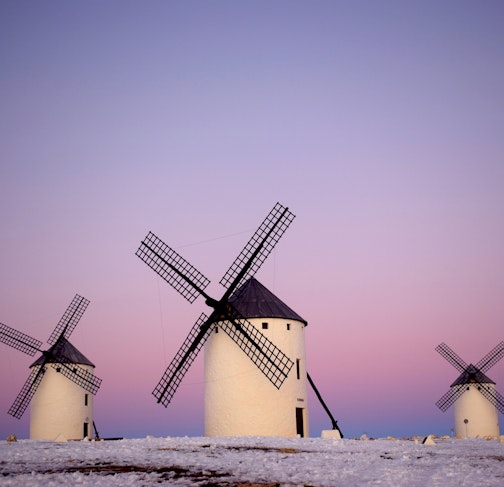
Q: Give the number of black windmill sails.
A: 12